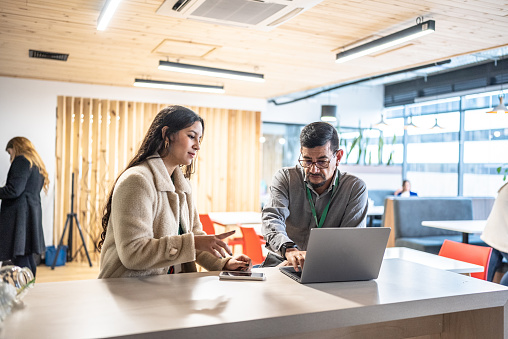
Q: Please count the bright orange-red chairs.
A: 3